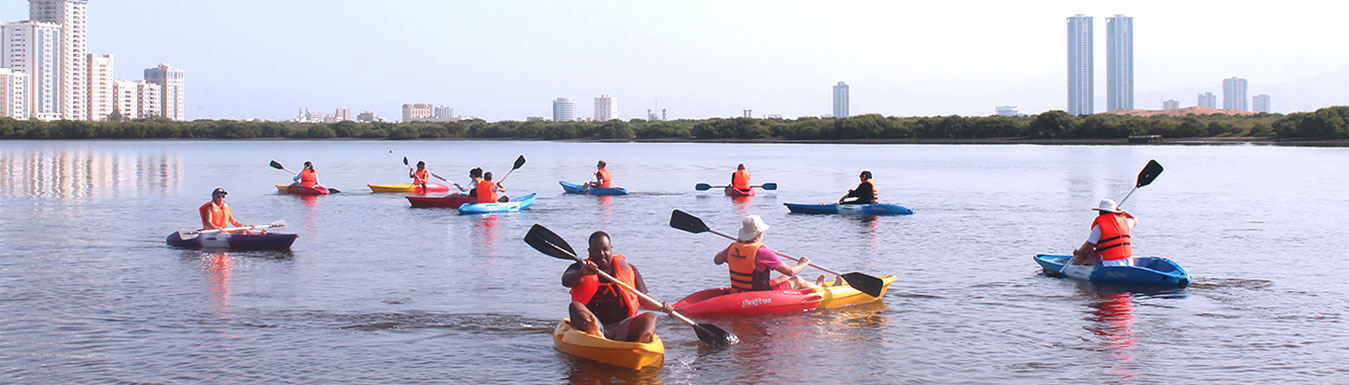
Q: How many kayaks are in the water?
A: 11